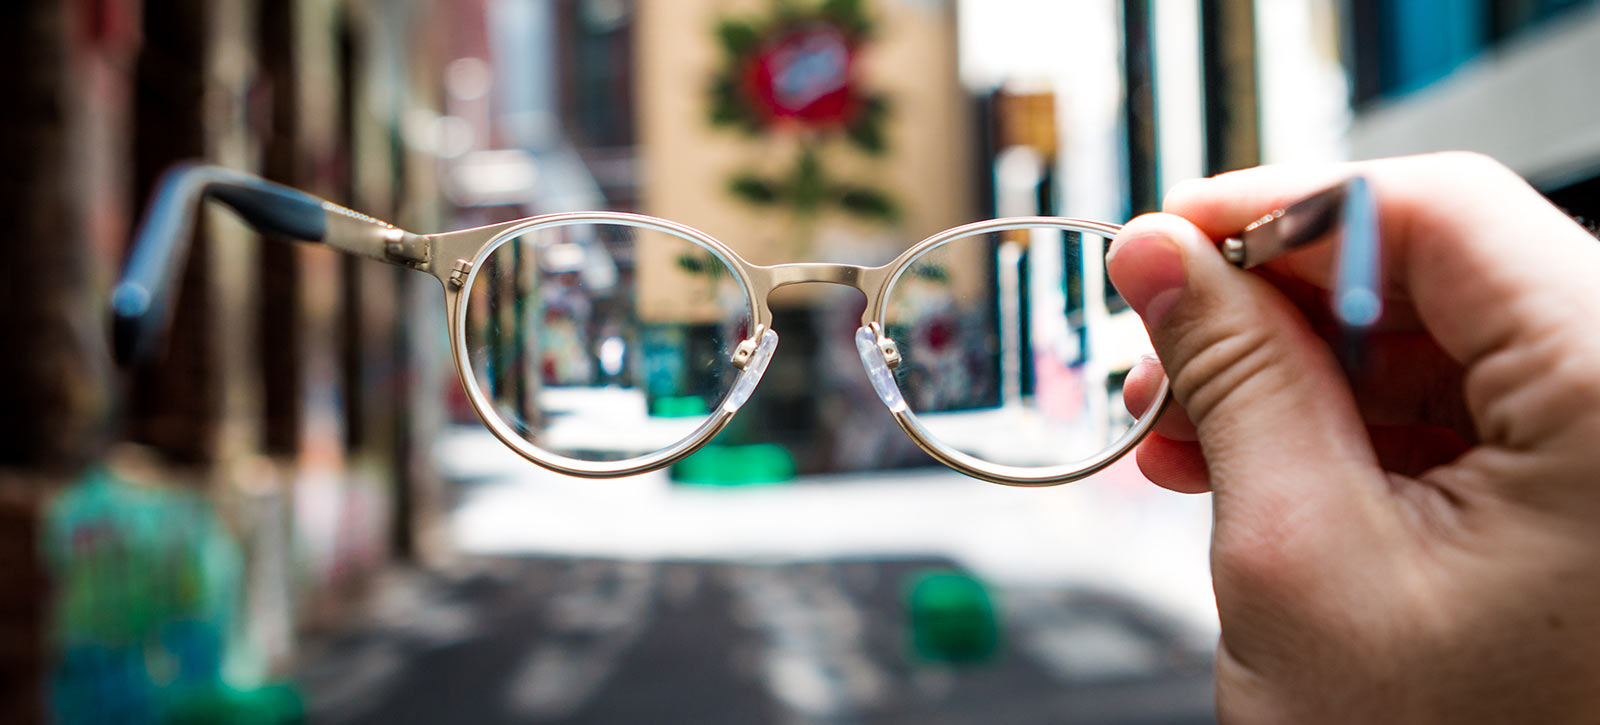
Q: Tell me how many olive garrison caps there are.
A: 0